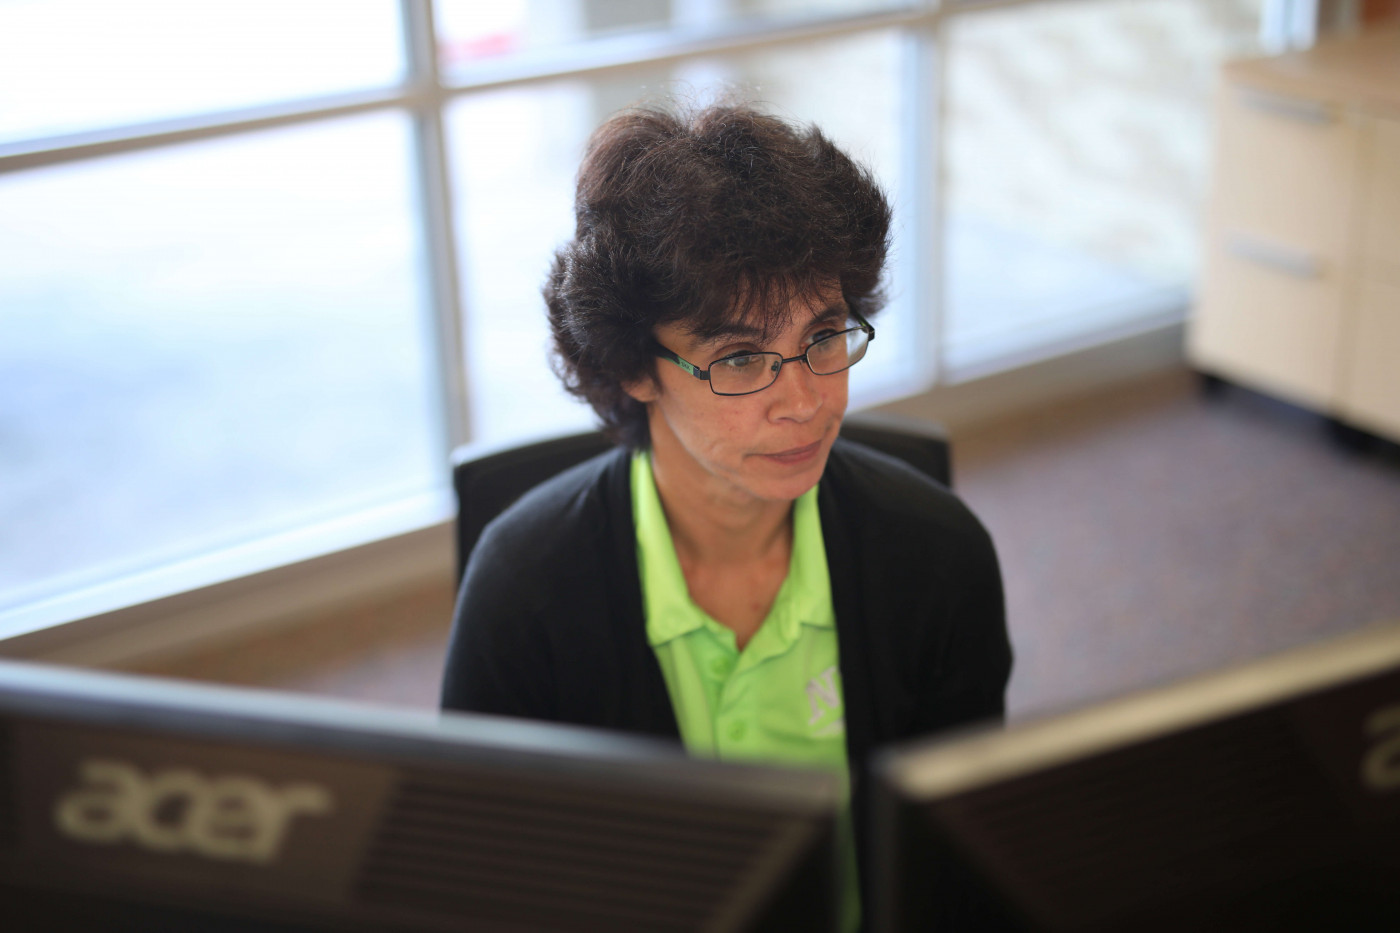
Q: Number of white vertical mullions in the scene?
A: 2